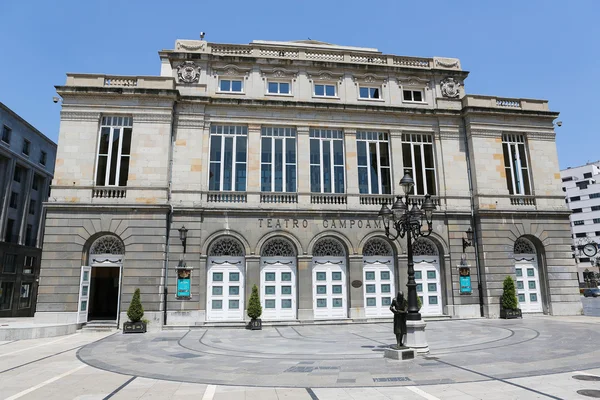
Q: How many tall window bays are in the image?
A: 7